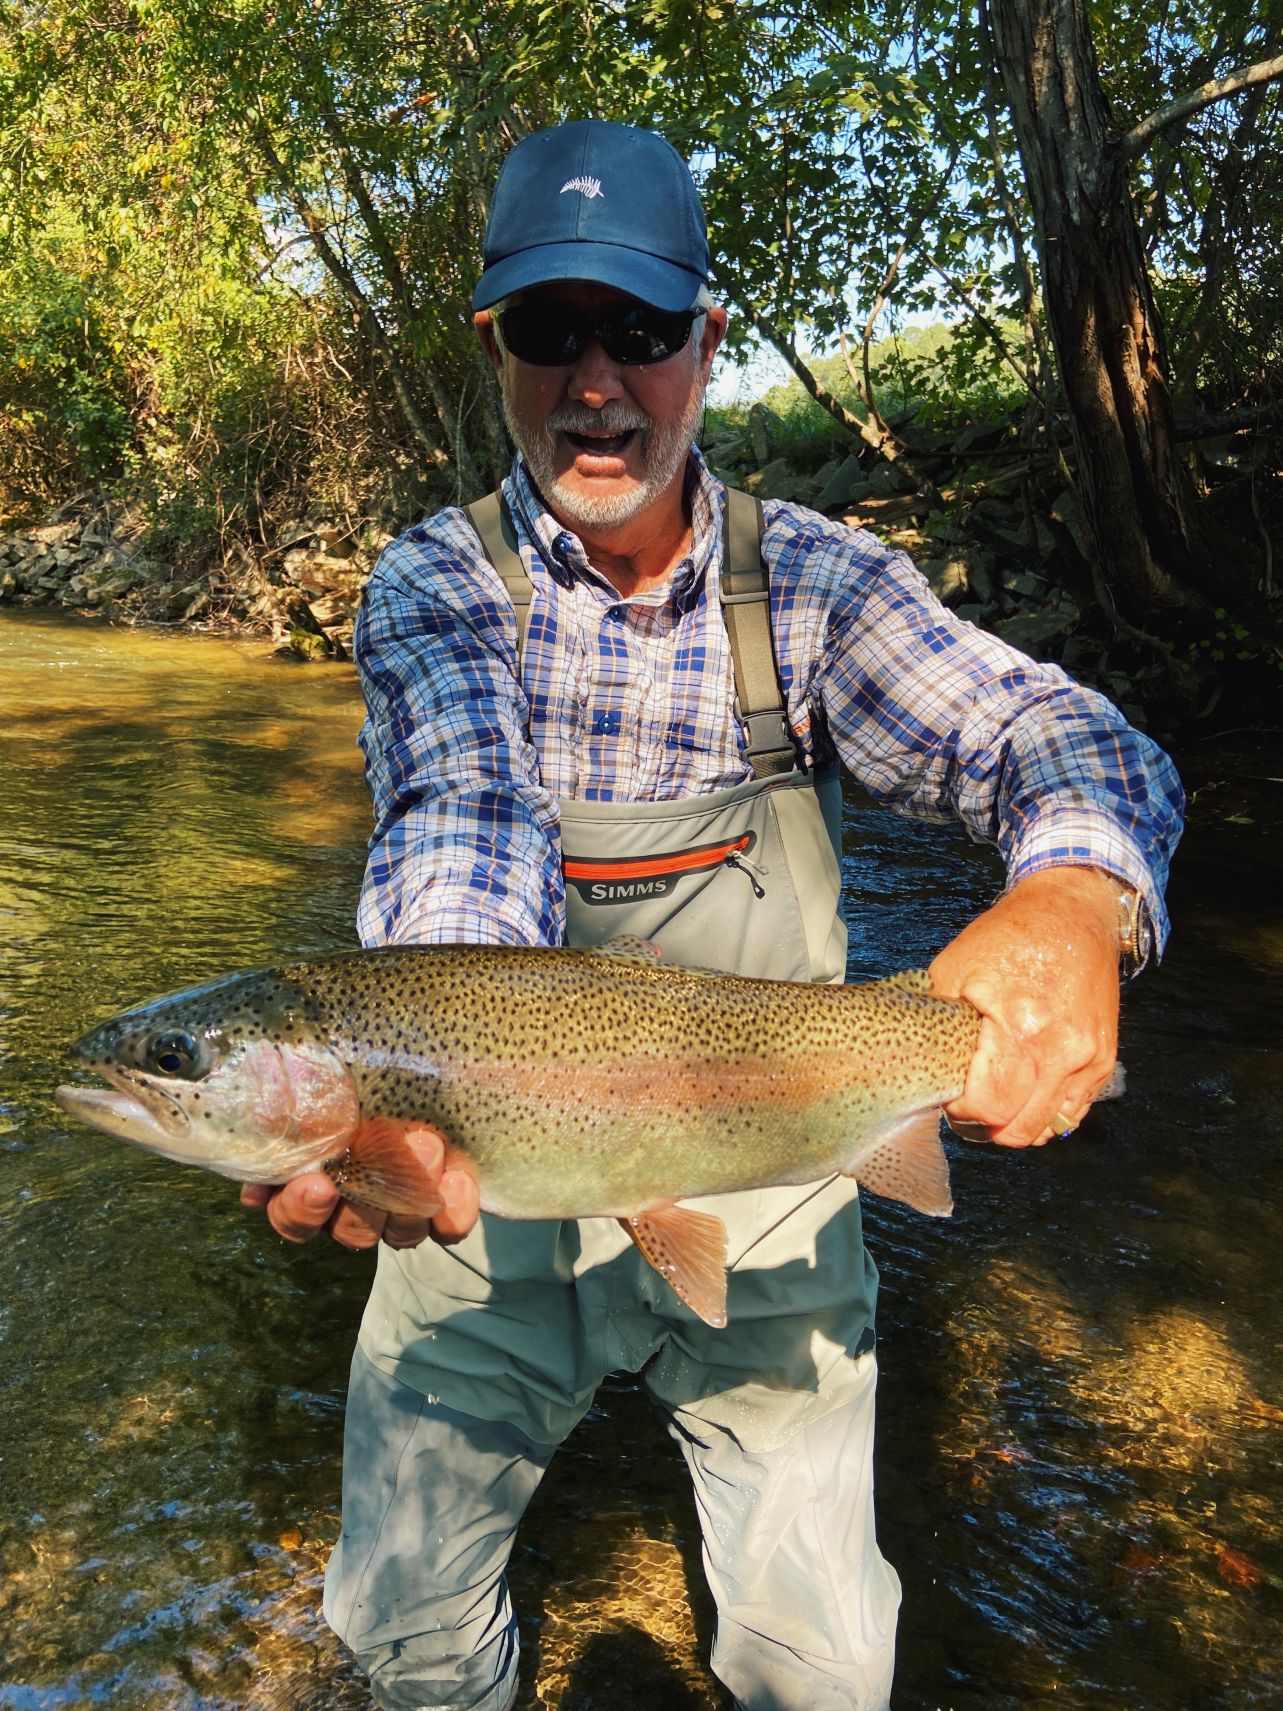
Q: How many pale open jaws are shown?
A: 1